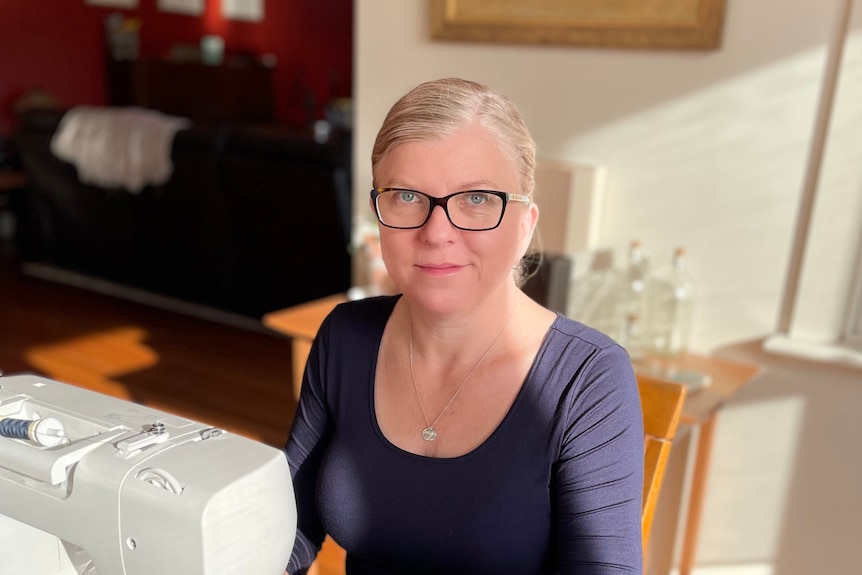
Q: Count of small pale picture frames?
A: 3